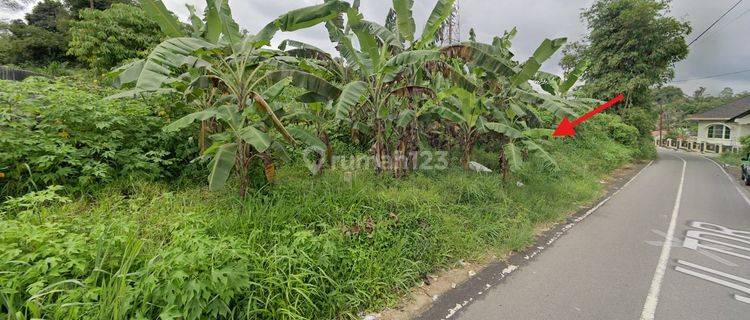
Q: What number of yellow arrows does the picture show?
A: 0